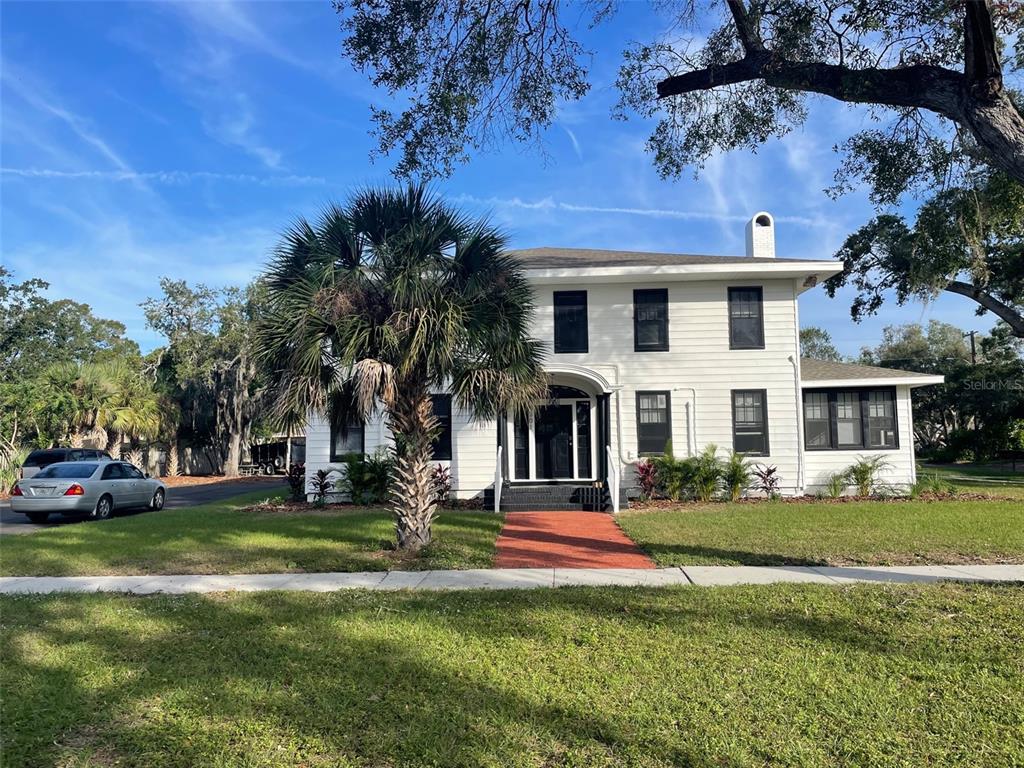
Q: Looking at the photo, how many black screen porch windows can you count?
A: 3